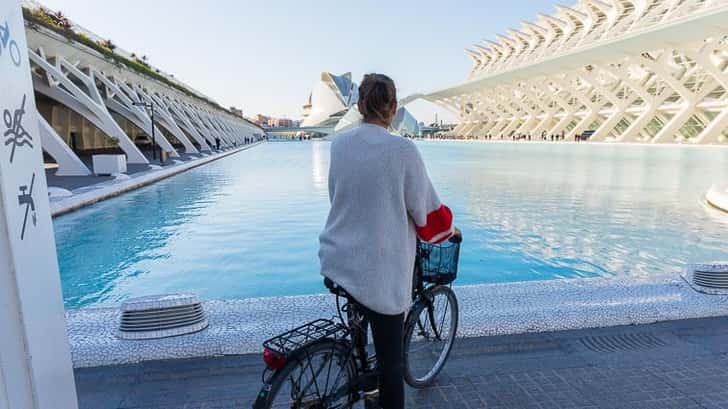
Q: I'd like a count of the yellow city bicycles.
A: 0